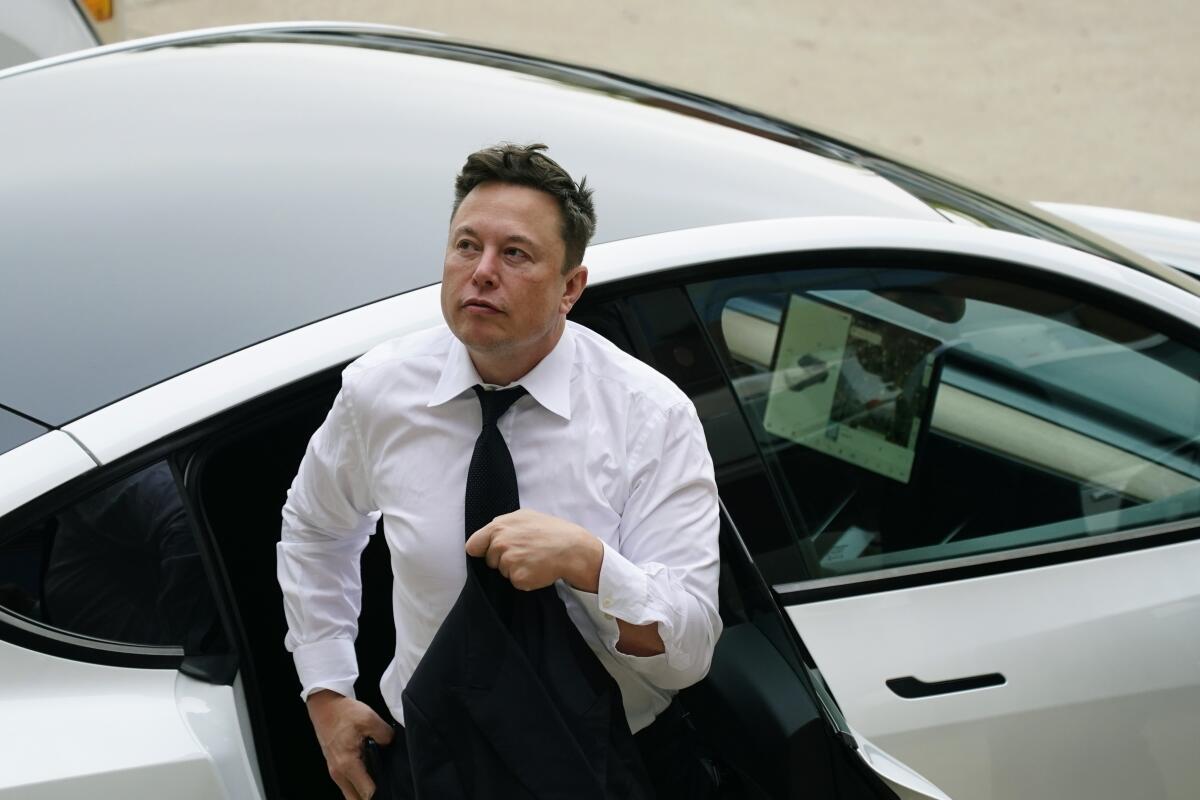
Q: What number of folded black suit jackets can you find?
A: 1